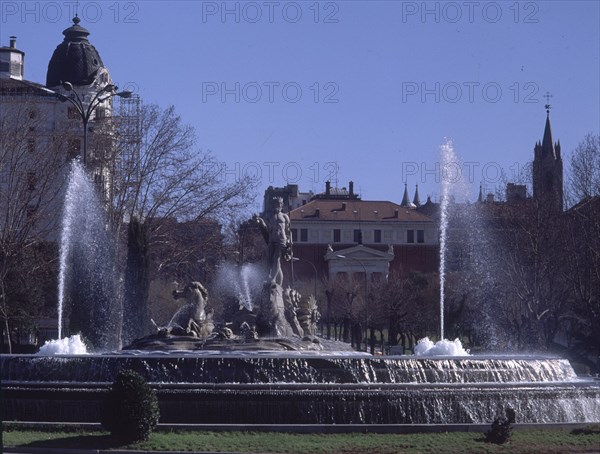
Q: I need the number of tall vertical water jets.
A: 2